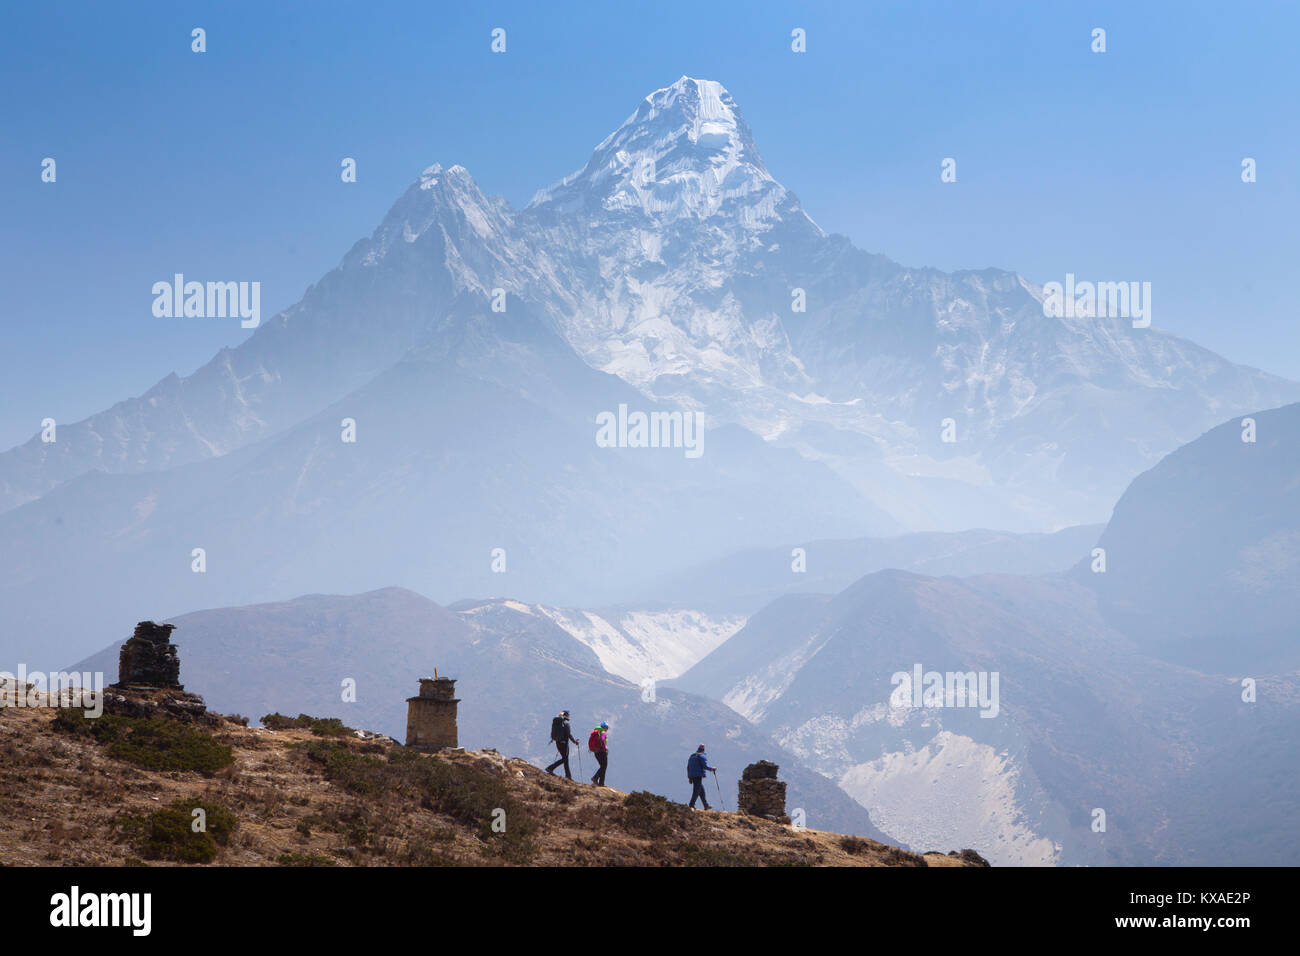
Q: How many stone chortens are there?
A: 3